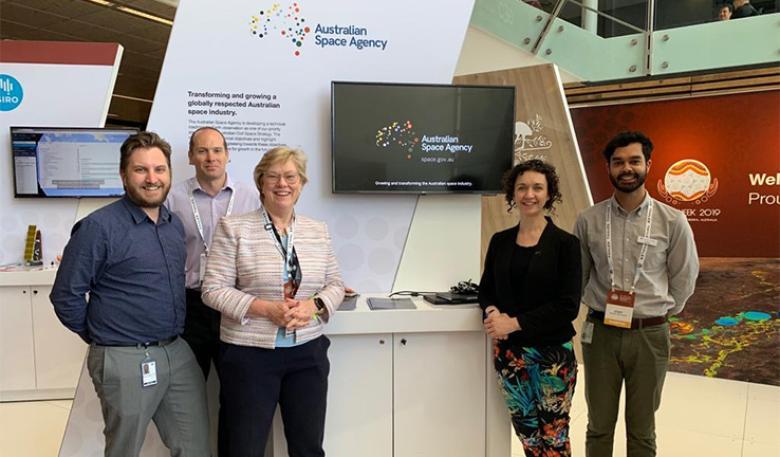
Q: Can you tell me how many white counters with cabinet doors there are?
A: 2